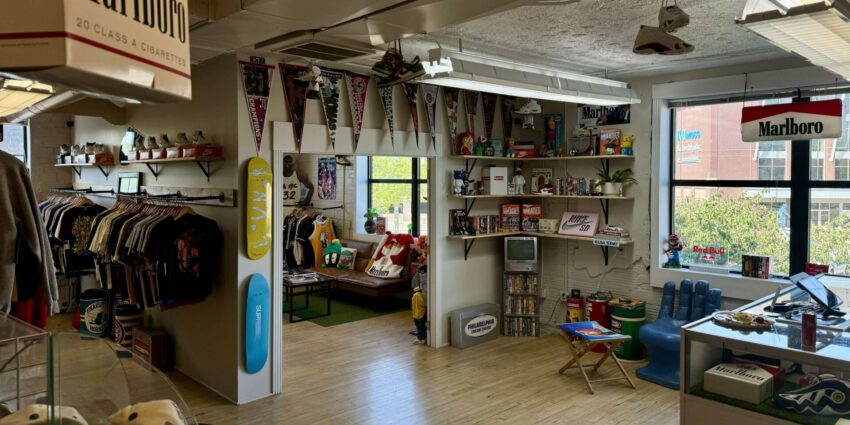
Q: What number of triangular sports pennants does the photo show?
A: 11